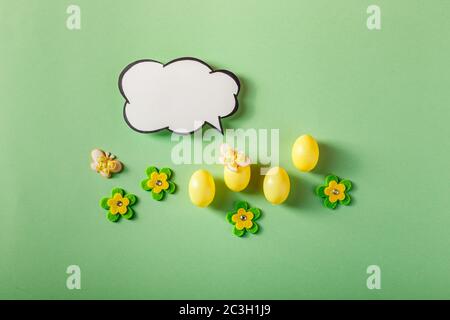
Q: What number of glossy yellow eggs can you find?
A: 4